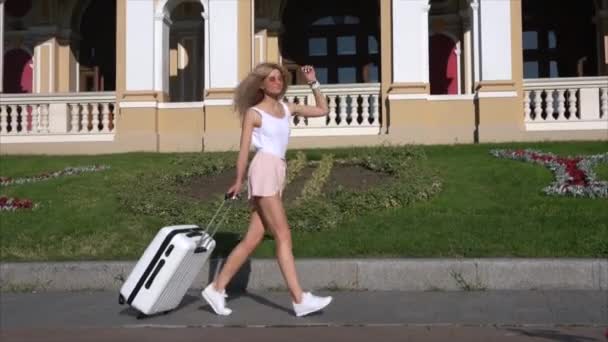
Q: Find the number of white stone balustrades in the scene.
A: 3